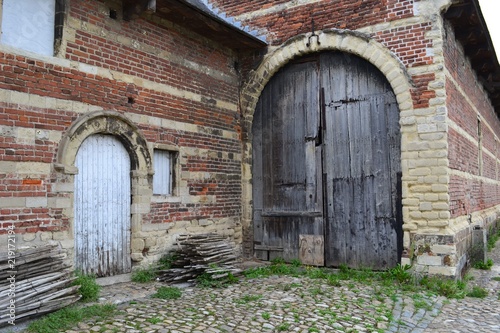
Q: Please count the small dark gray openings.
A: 2